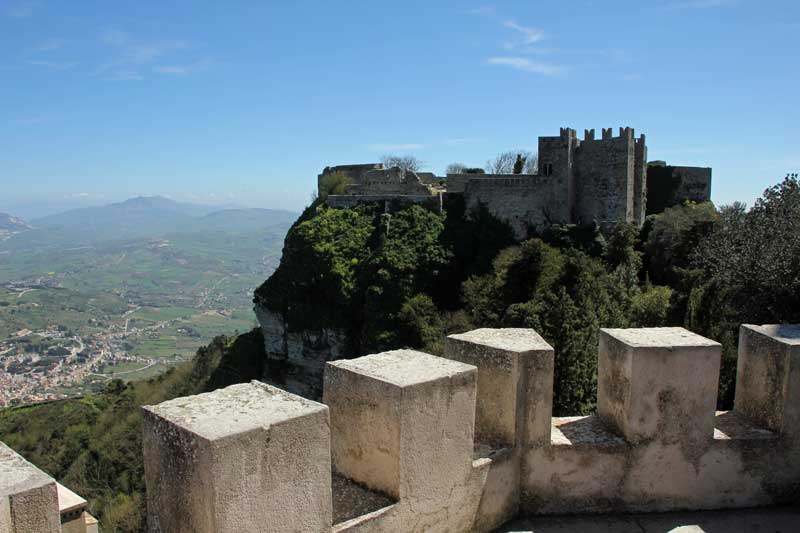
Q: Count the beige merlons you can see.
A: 6